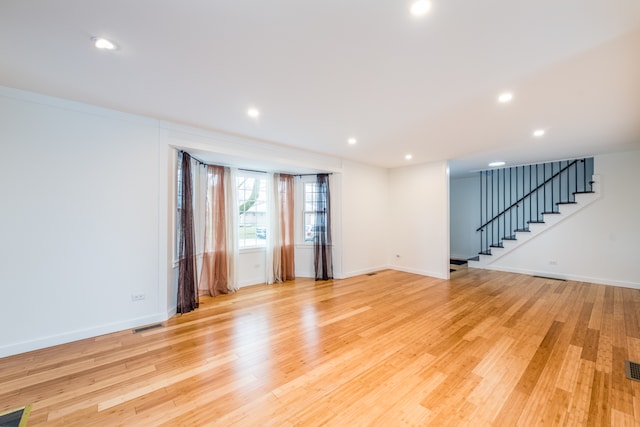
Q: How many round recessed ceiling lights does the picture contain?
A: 8